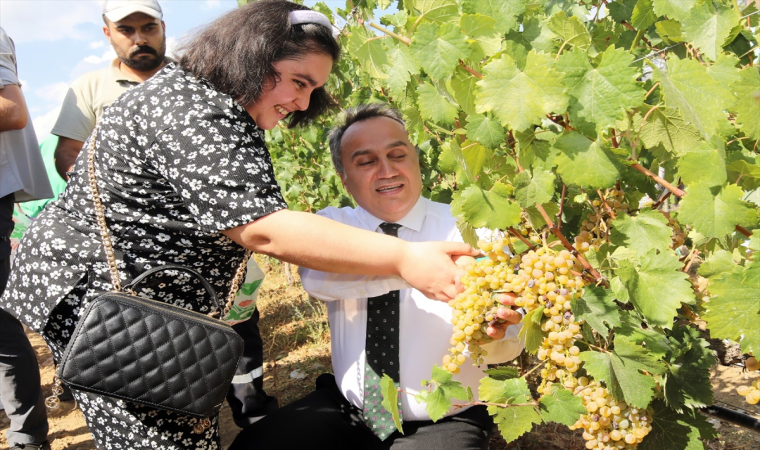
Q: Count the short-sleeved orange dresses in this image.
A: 0